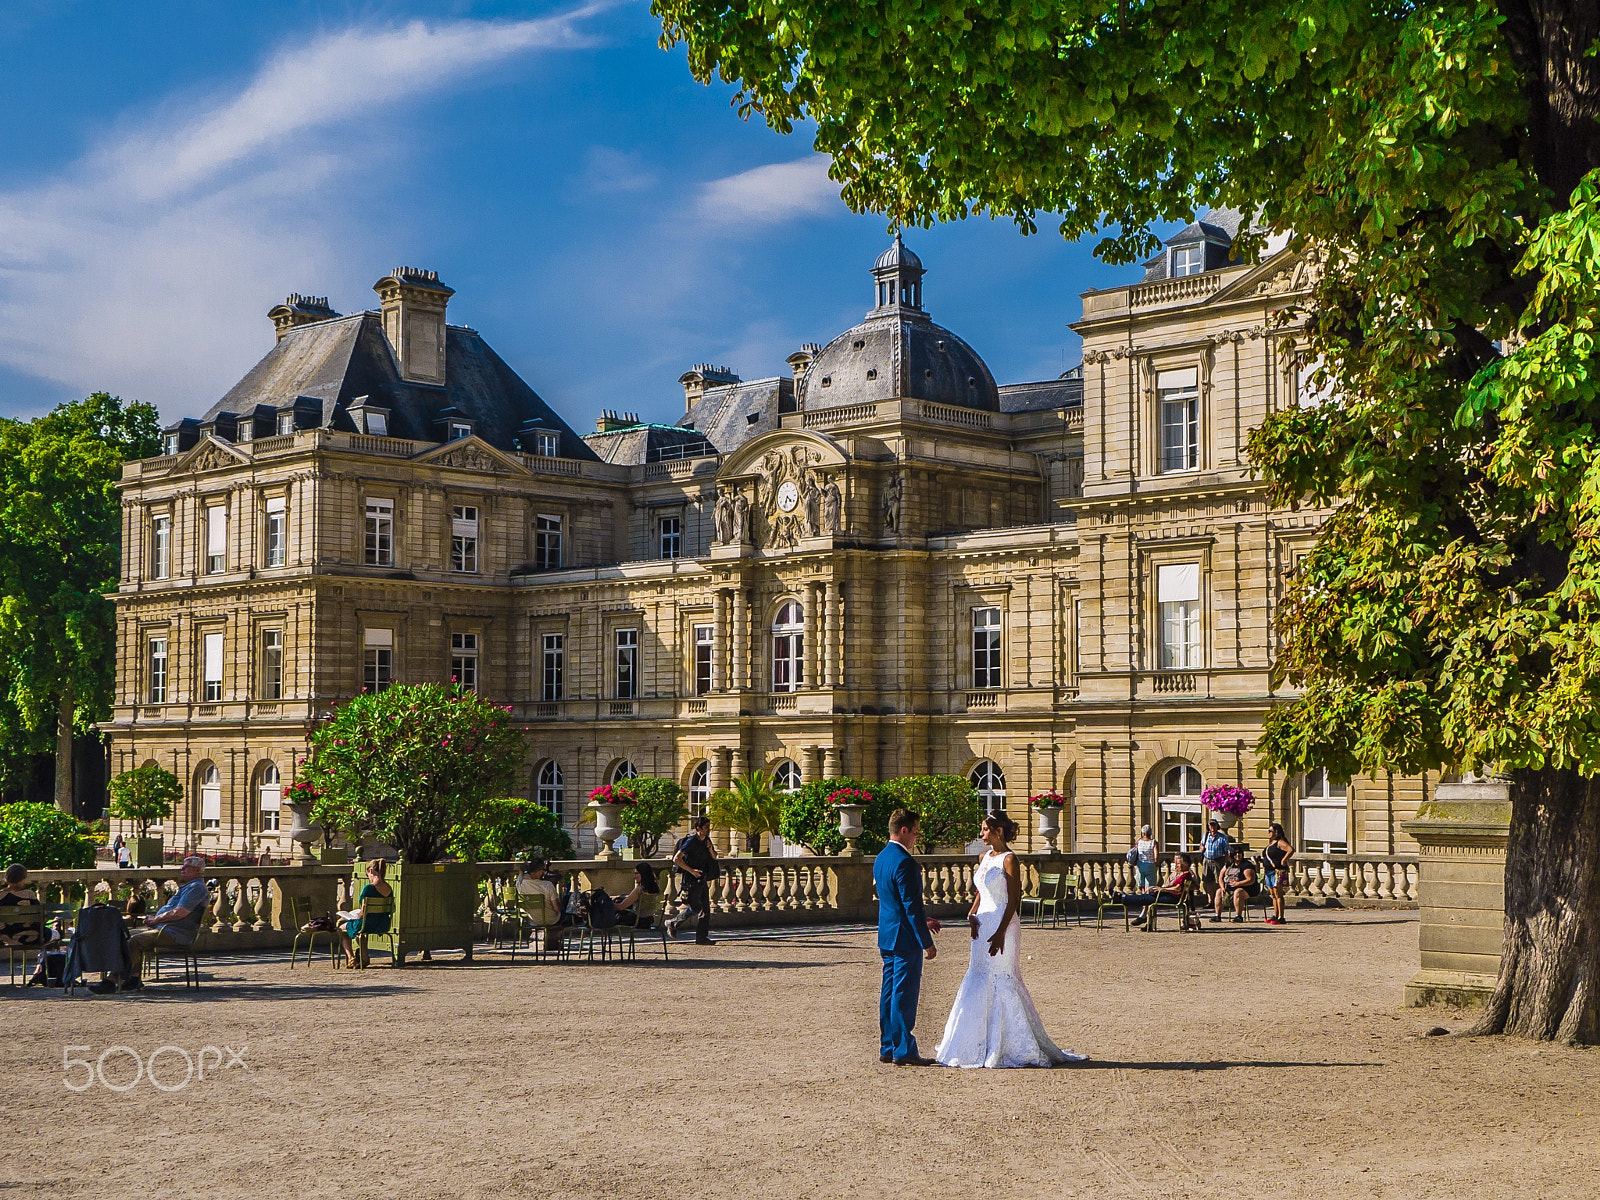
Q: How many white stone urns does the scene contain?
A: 5